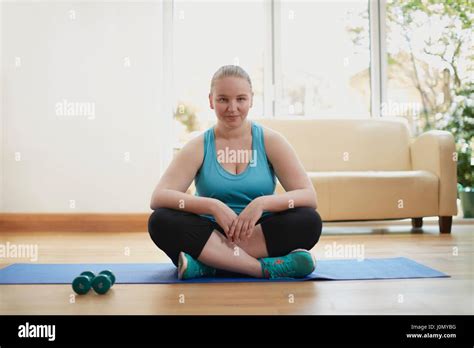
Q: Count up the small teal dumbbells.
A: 2